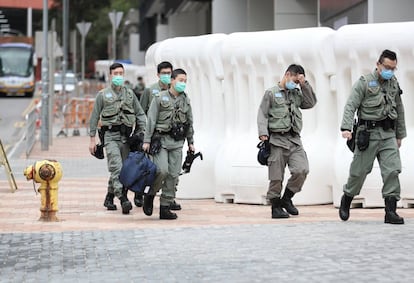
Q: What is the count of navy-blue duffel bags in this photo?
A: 1